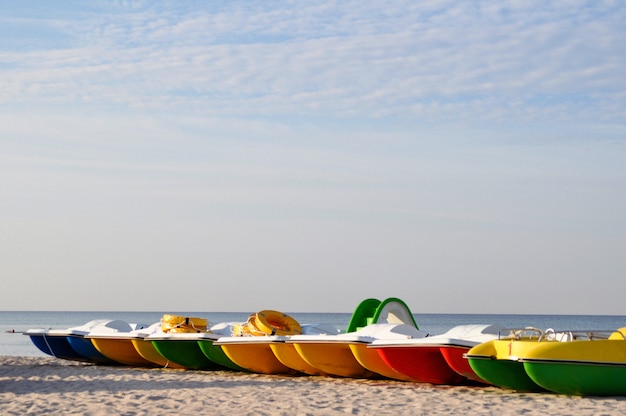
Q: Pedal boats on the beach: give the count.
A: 7